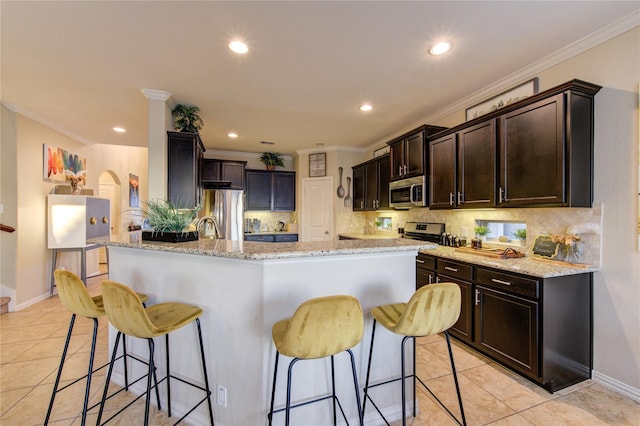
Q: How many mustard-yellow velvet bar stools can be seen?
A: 4